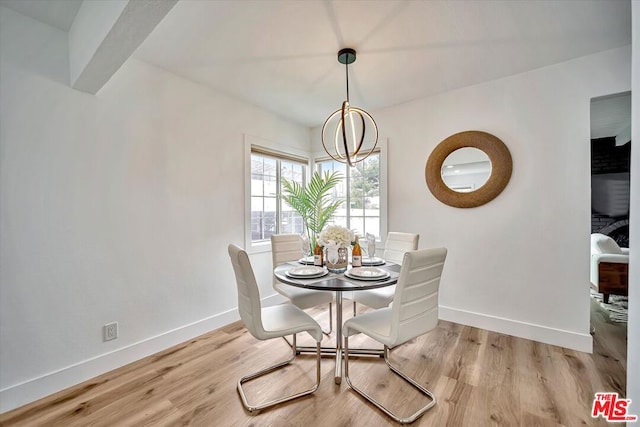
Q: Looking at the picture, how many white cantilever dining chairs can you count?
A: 4